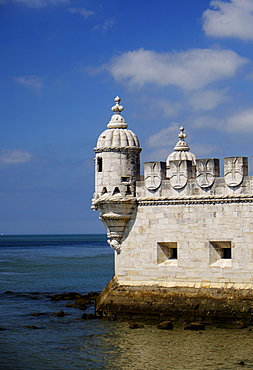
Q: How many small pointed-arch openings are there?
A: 3